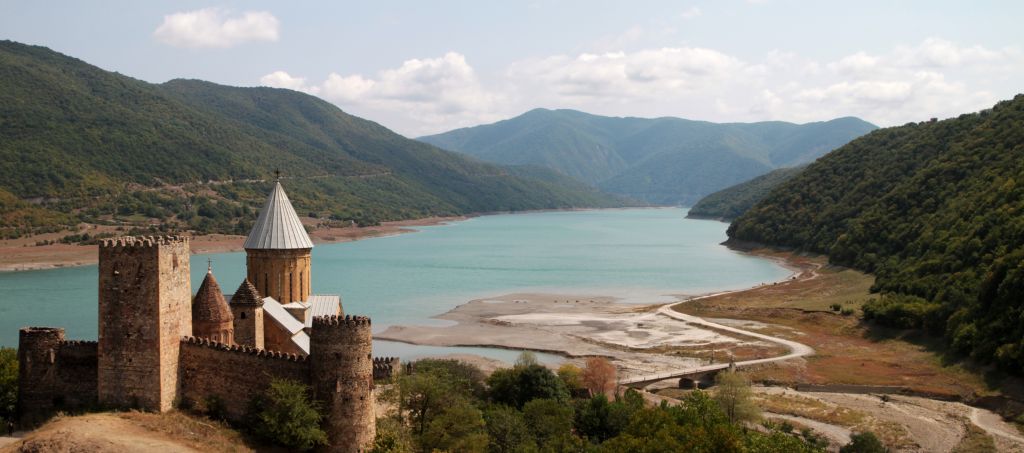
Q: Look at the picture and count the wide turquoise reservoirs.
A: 1